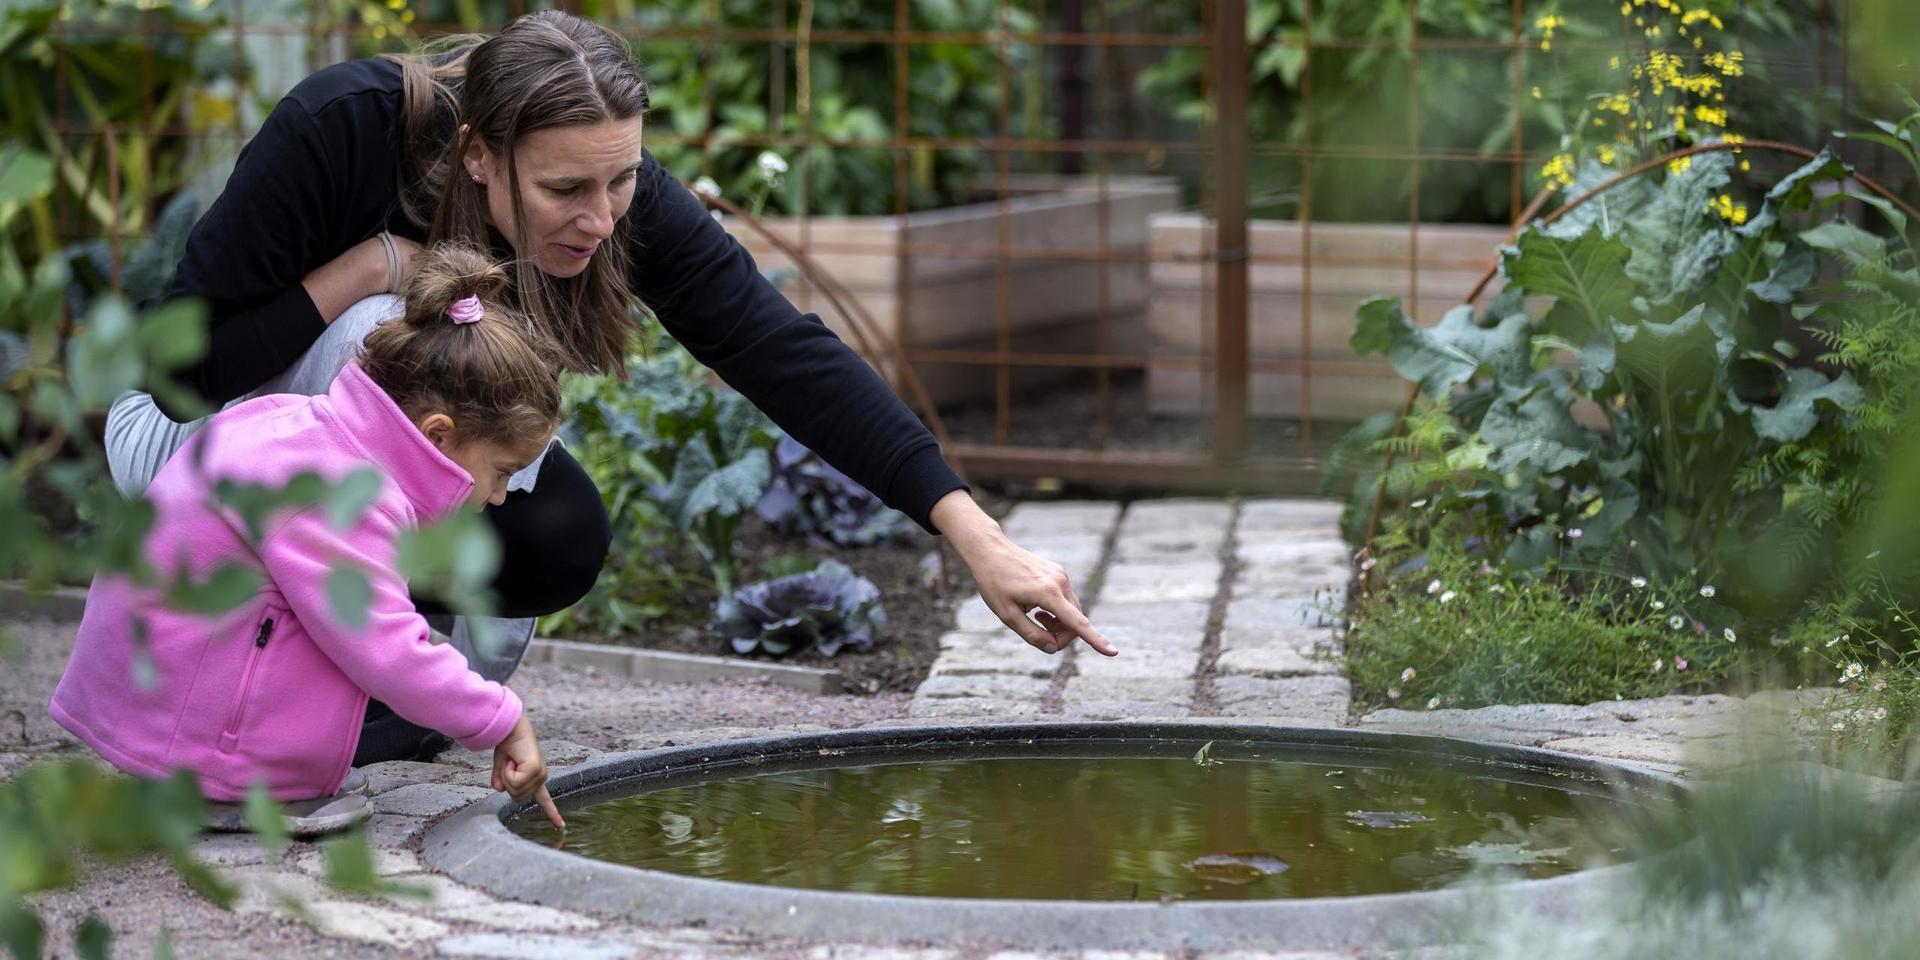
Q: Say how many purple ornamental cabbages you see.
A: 2